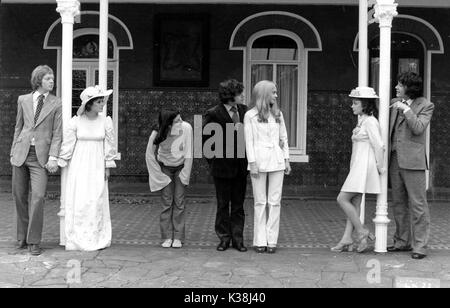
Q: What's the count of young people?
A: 7